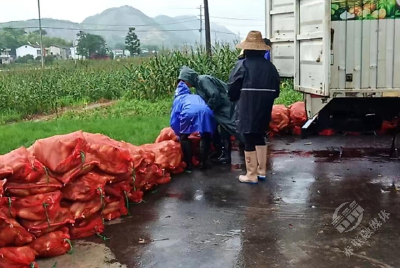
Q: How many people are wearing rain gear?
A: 3